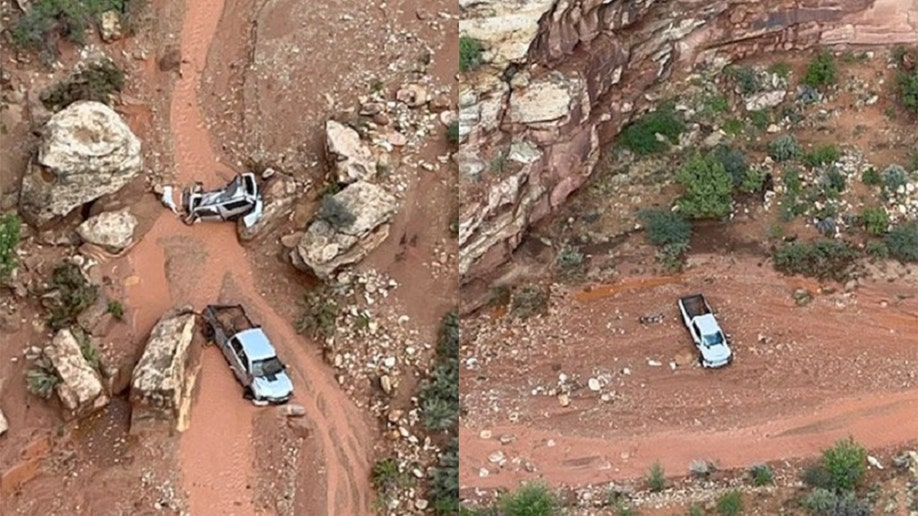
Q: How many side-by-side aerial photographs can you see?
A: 2